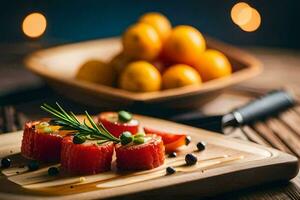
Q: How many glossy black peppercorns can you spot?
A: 8